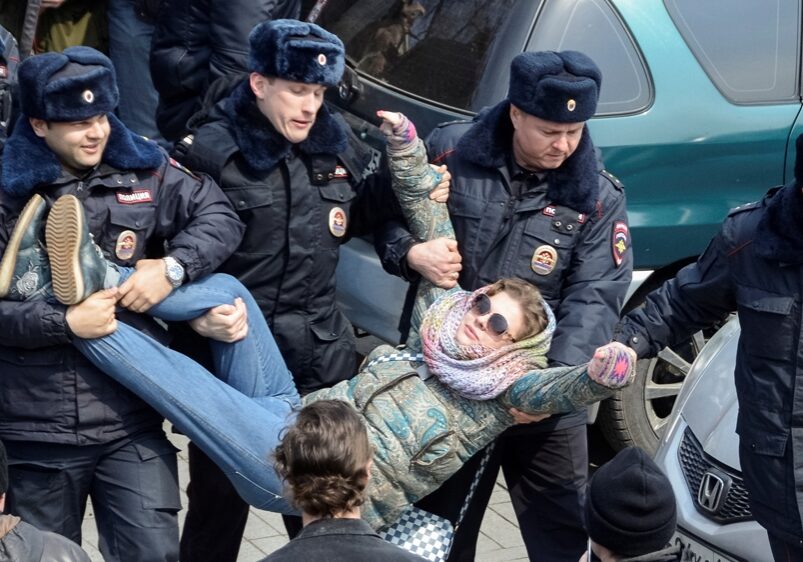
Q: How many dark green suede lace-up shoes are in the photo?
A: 2